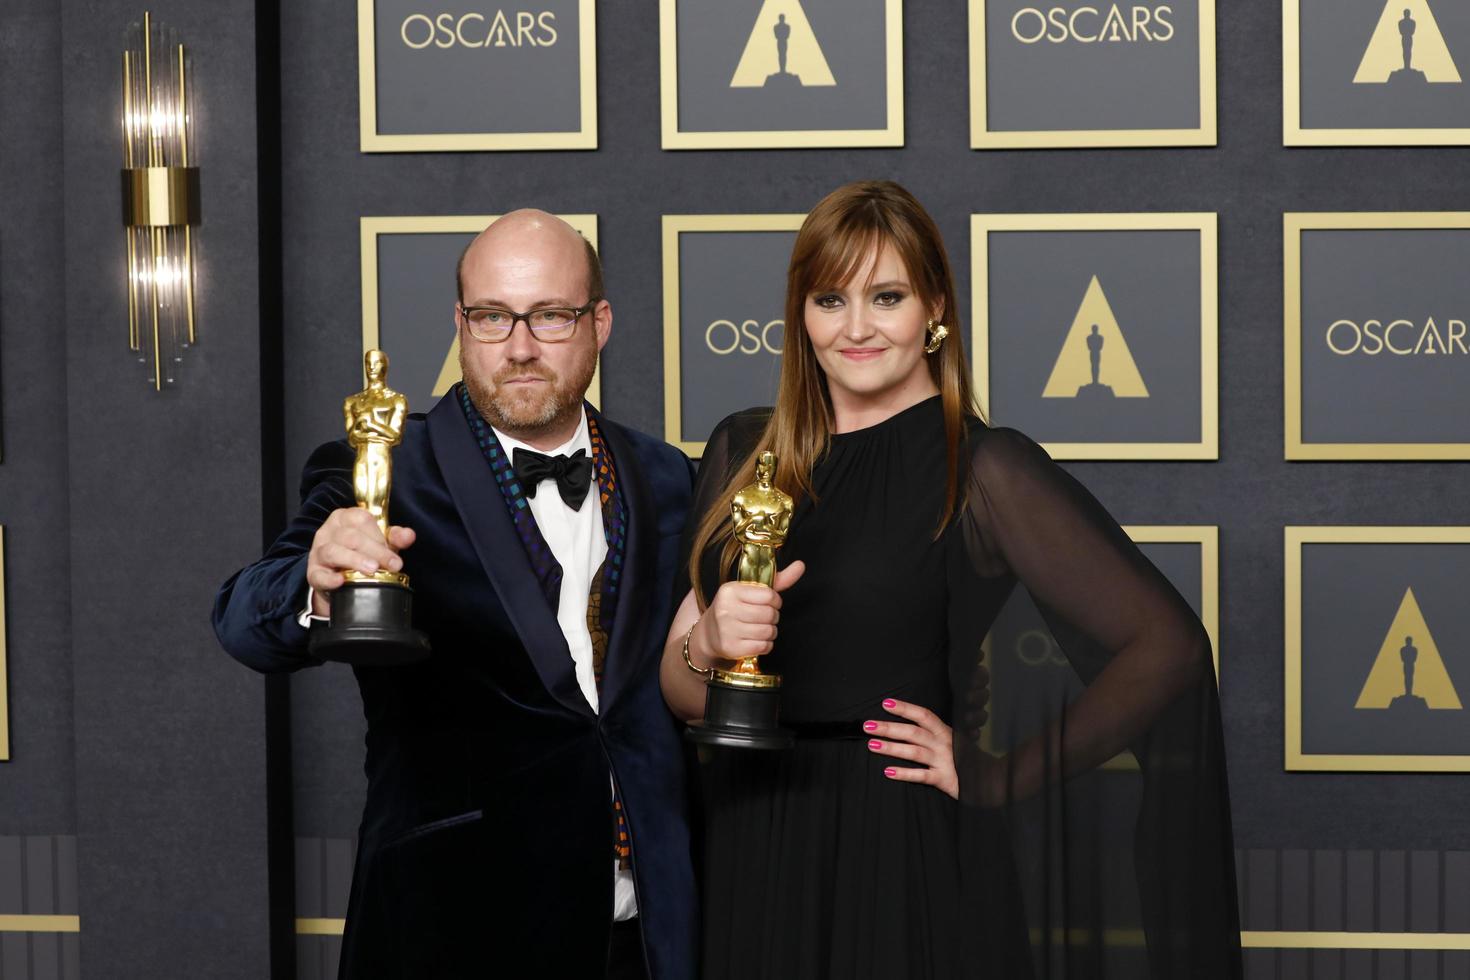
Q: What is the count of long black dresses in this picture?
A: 1